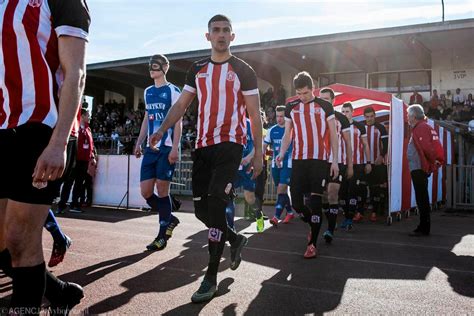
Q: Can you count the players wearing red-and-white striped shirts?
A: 6